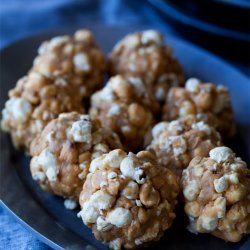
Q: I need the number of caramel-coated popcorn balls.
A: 9